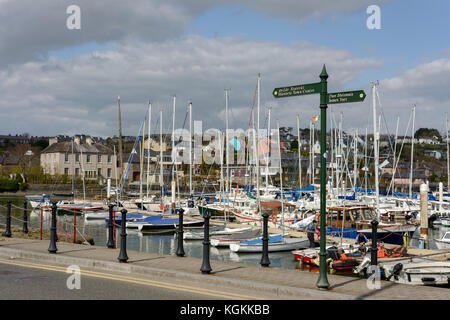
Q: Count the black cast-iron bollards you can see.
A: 9